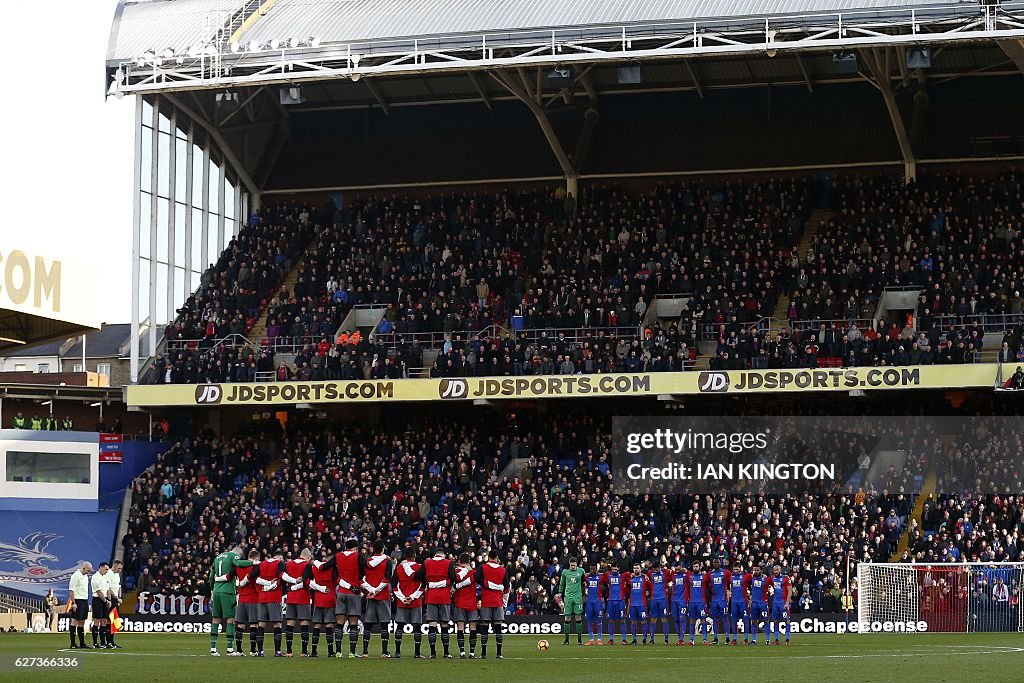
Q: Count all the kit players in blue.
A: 10